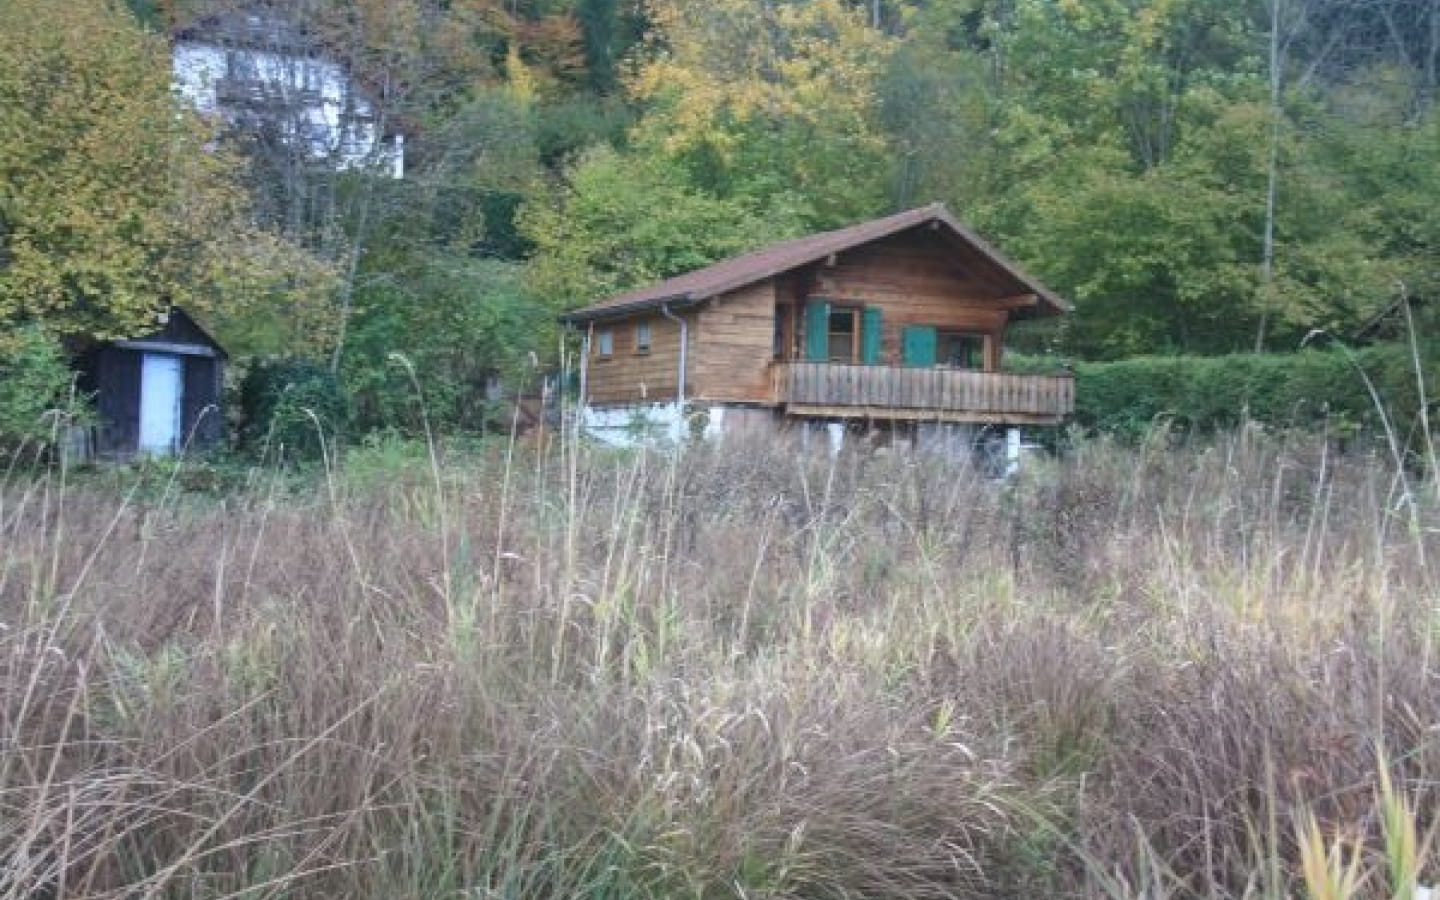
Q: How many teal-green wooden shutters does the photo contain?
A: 3